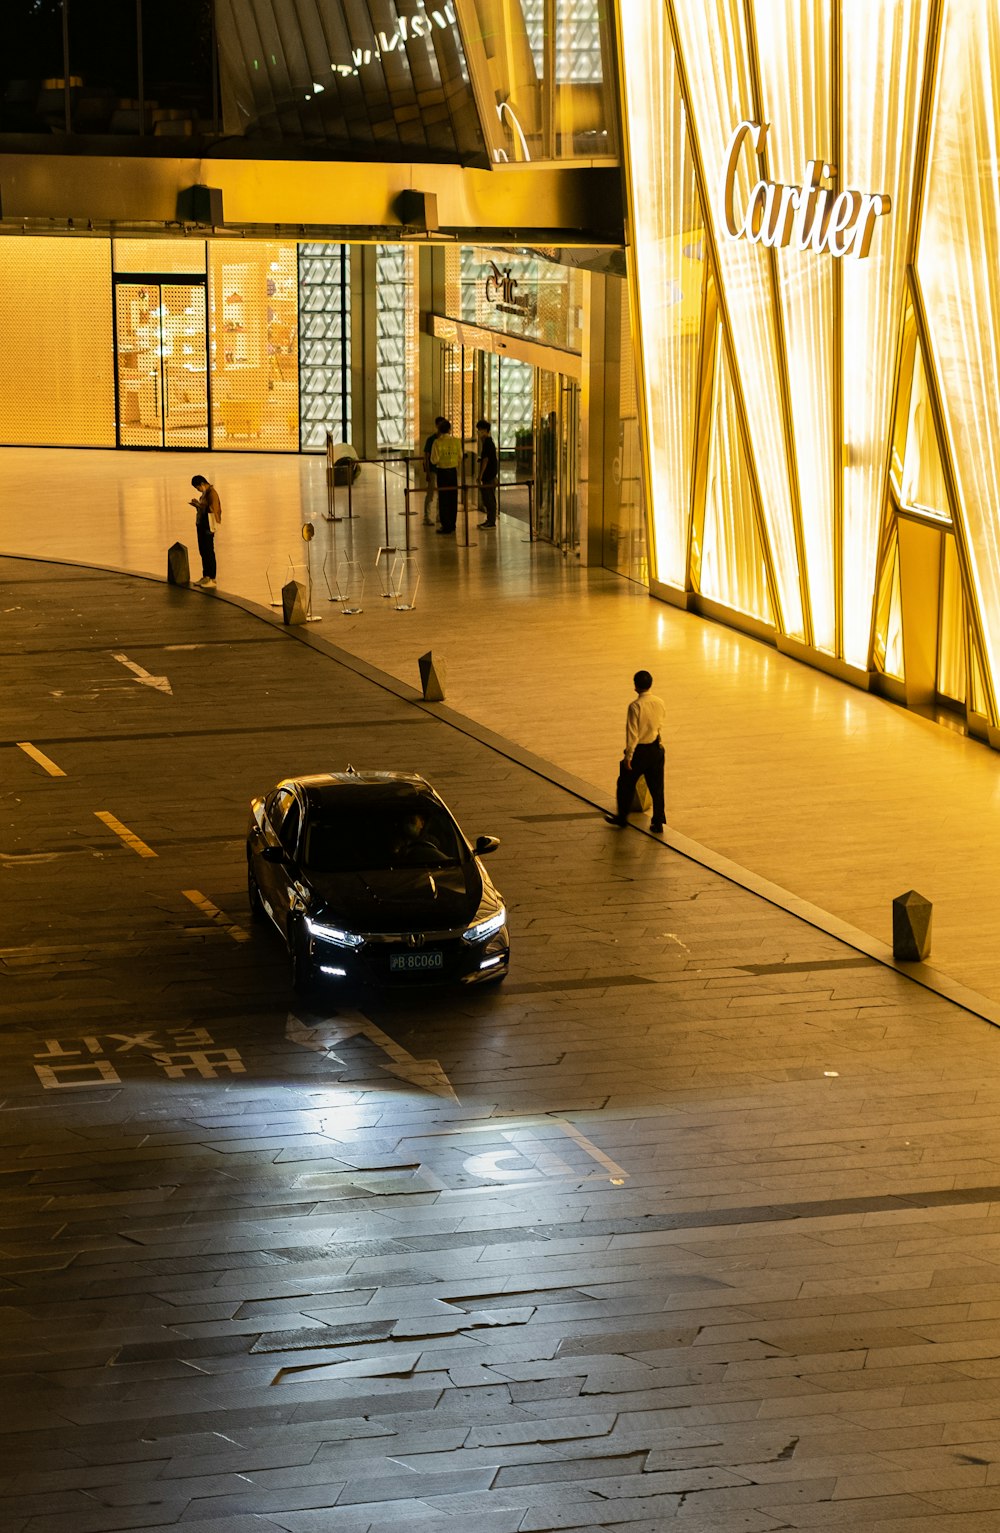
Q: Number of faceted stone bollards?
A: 5